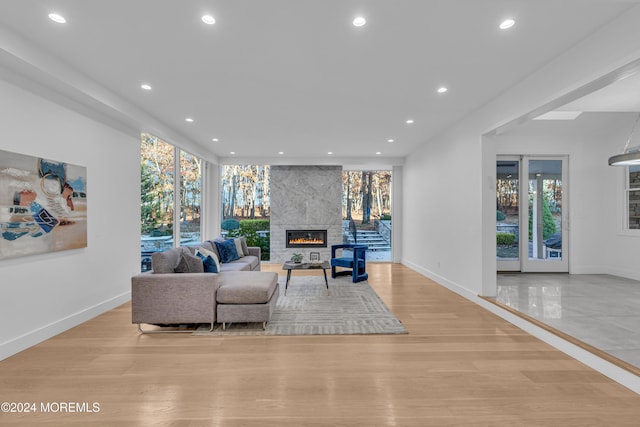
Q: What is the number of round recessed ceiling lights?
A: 14